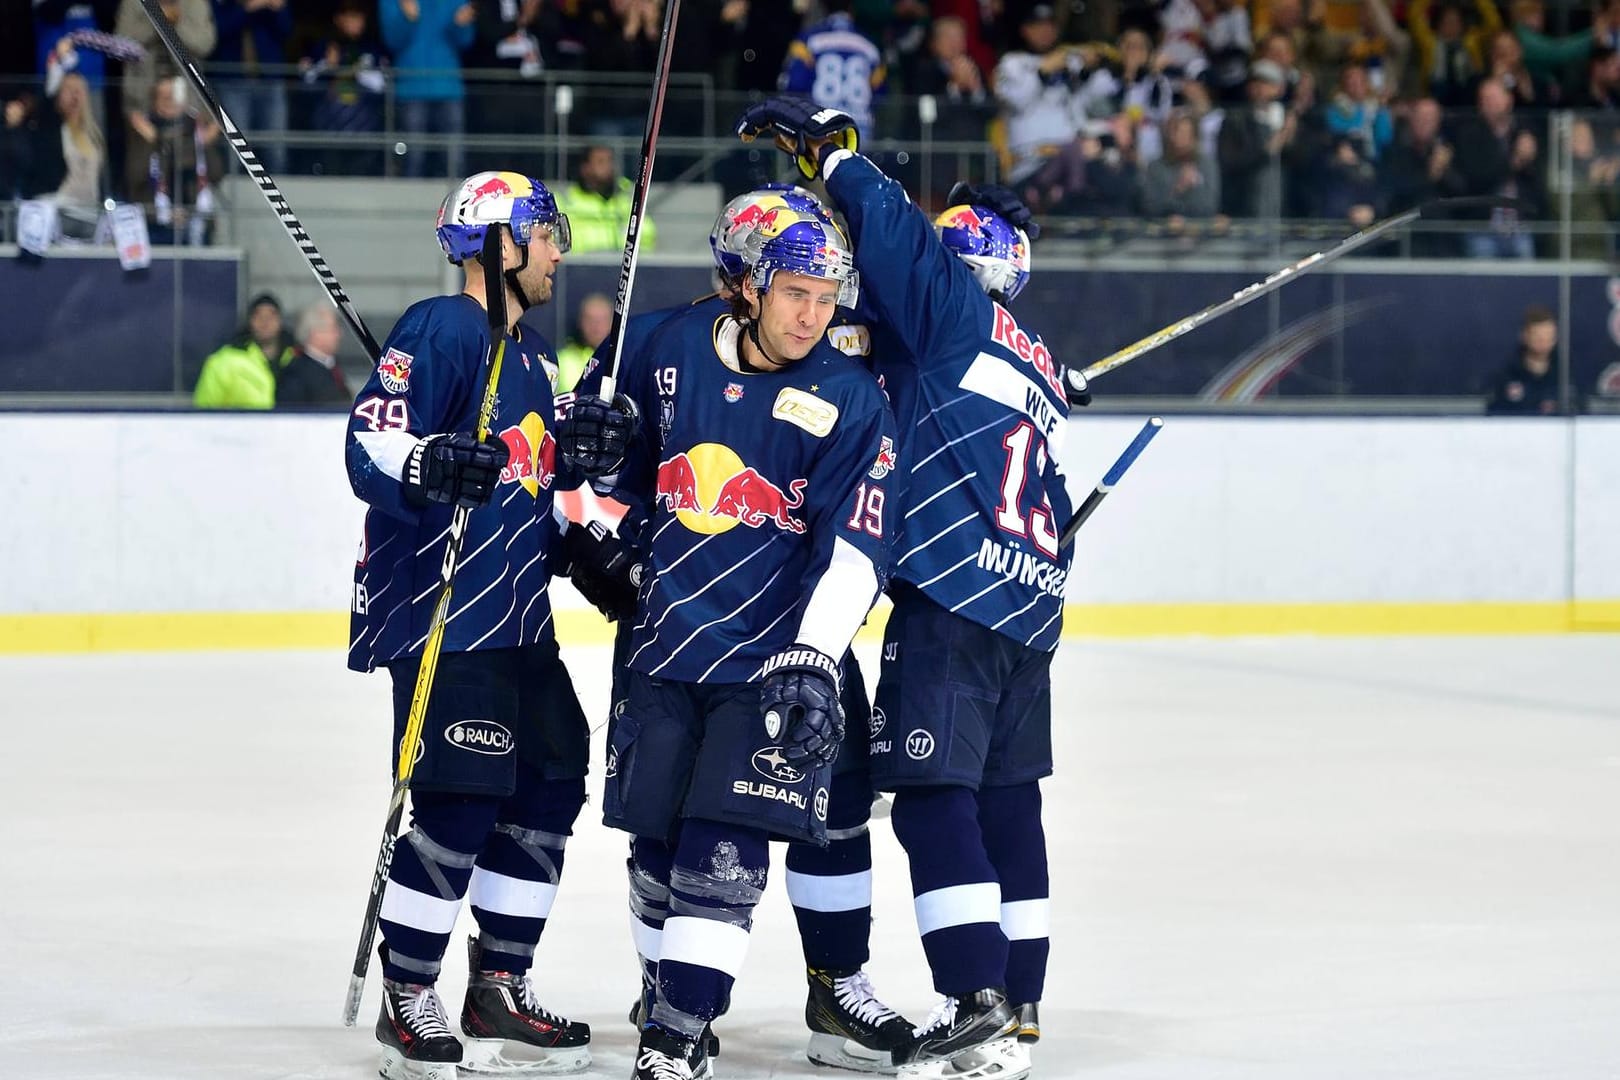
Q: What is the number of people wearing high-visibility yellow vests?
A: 3